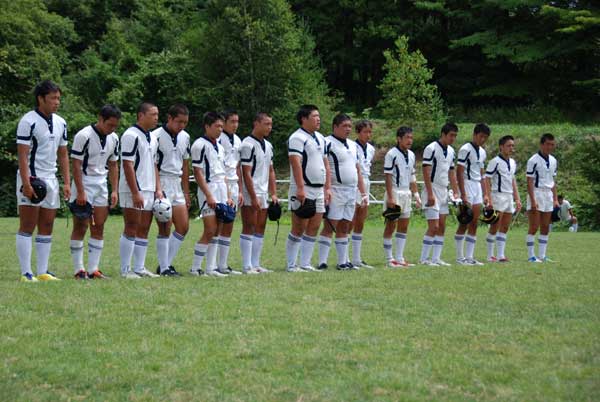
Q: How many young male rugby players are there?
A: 15